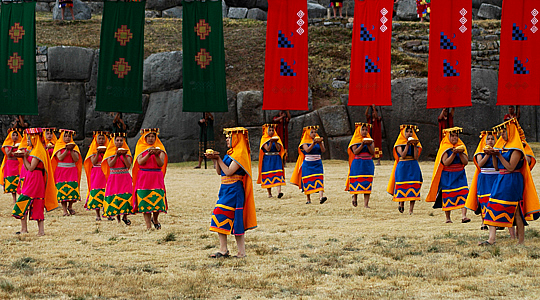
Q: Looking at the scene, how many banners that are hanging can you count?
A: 7